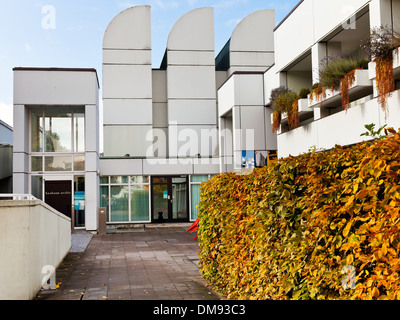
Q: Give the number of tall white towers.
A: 3